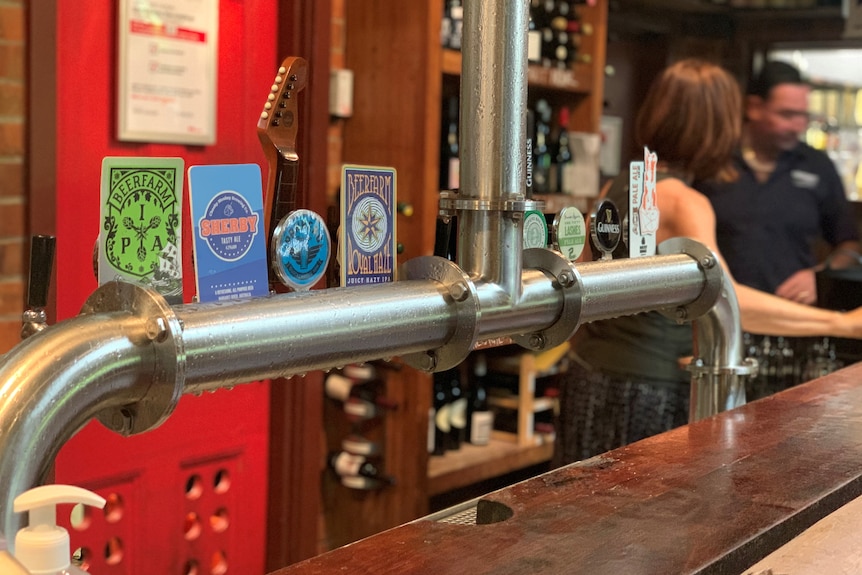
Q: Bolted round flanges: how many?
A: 6